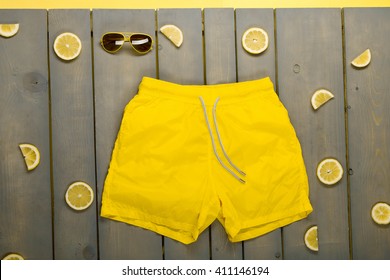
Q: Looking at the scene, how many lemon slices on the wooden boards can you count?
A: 12